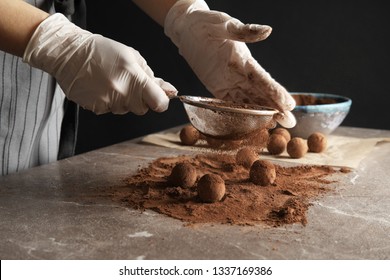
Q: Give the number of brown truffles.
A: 9